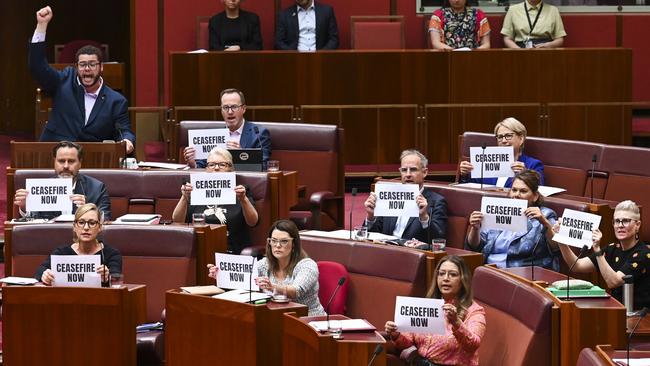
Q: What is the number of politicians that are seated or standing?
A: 11